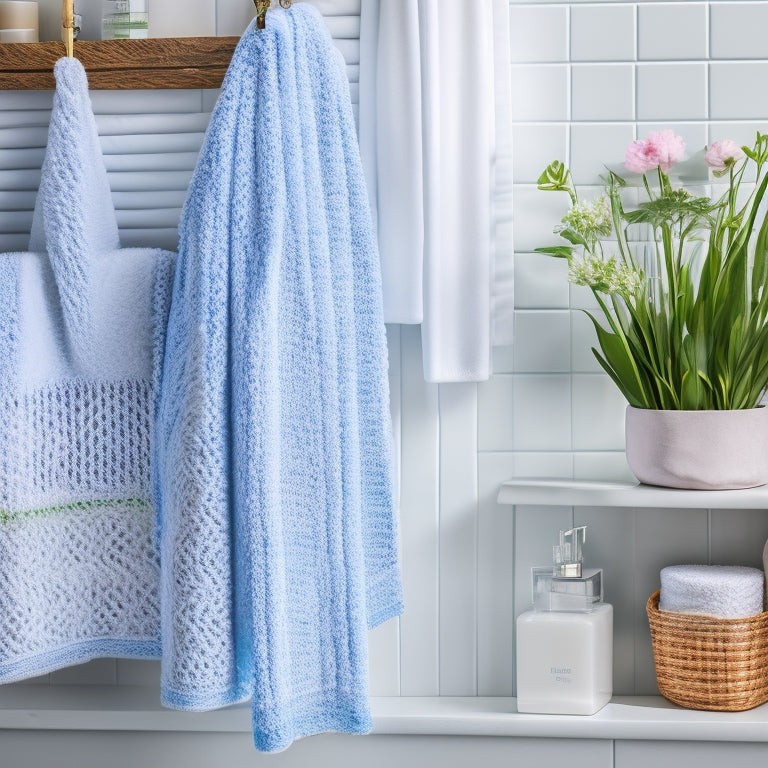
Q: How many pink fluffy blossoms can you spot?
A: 2